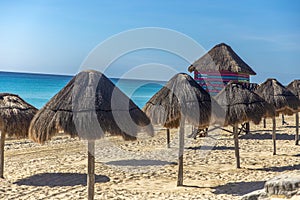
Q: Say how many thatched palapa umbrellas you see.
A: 6